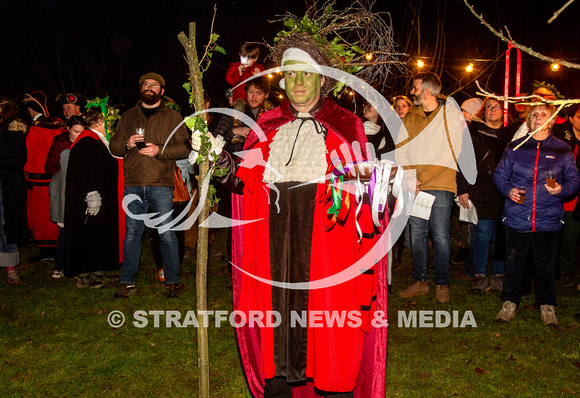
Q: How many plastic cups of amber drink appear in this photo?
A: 2